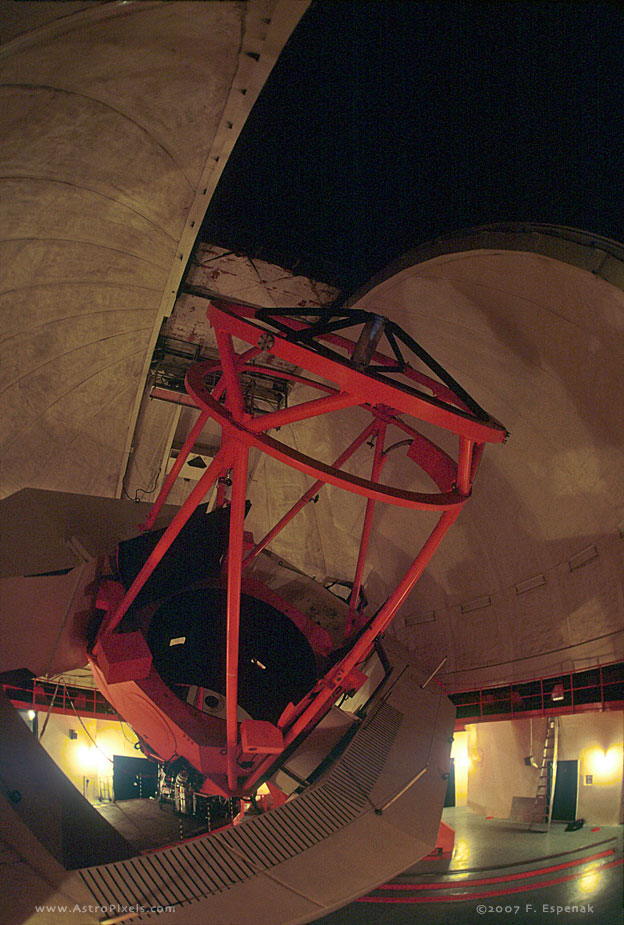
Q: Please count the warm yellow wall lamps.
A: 3